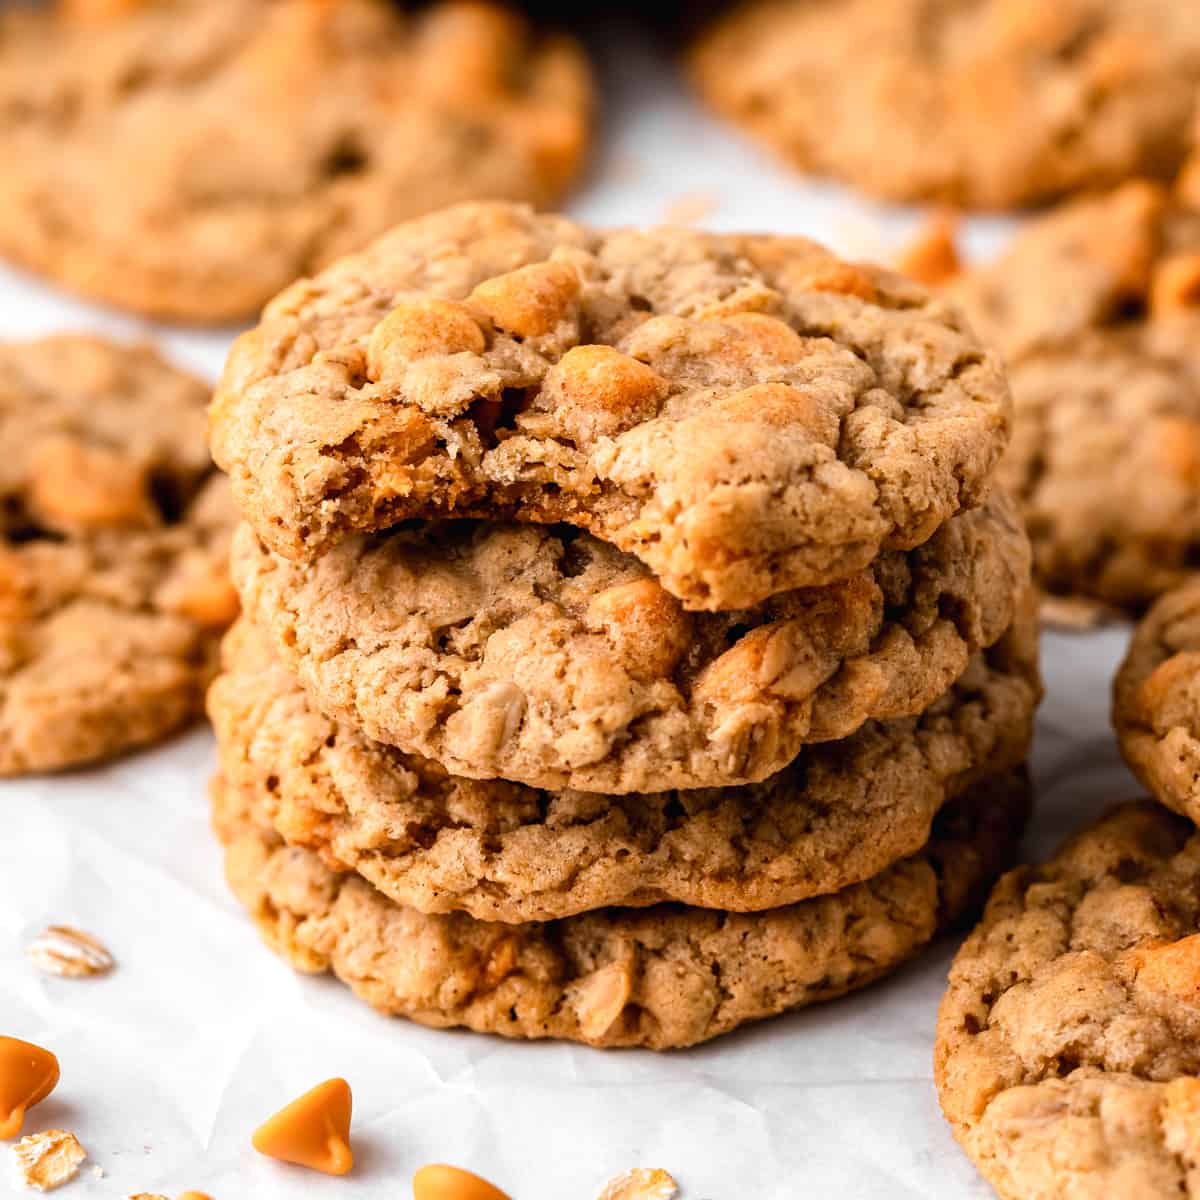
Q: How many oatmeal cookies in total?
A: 10